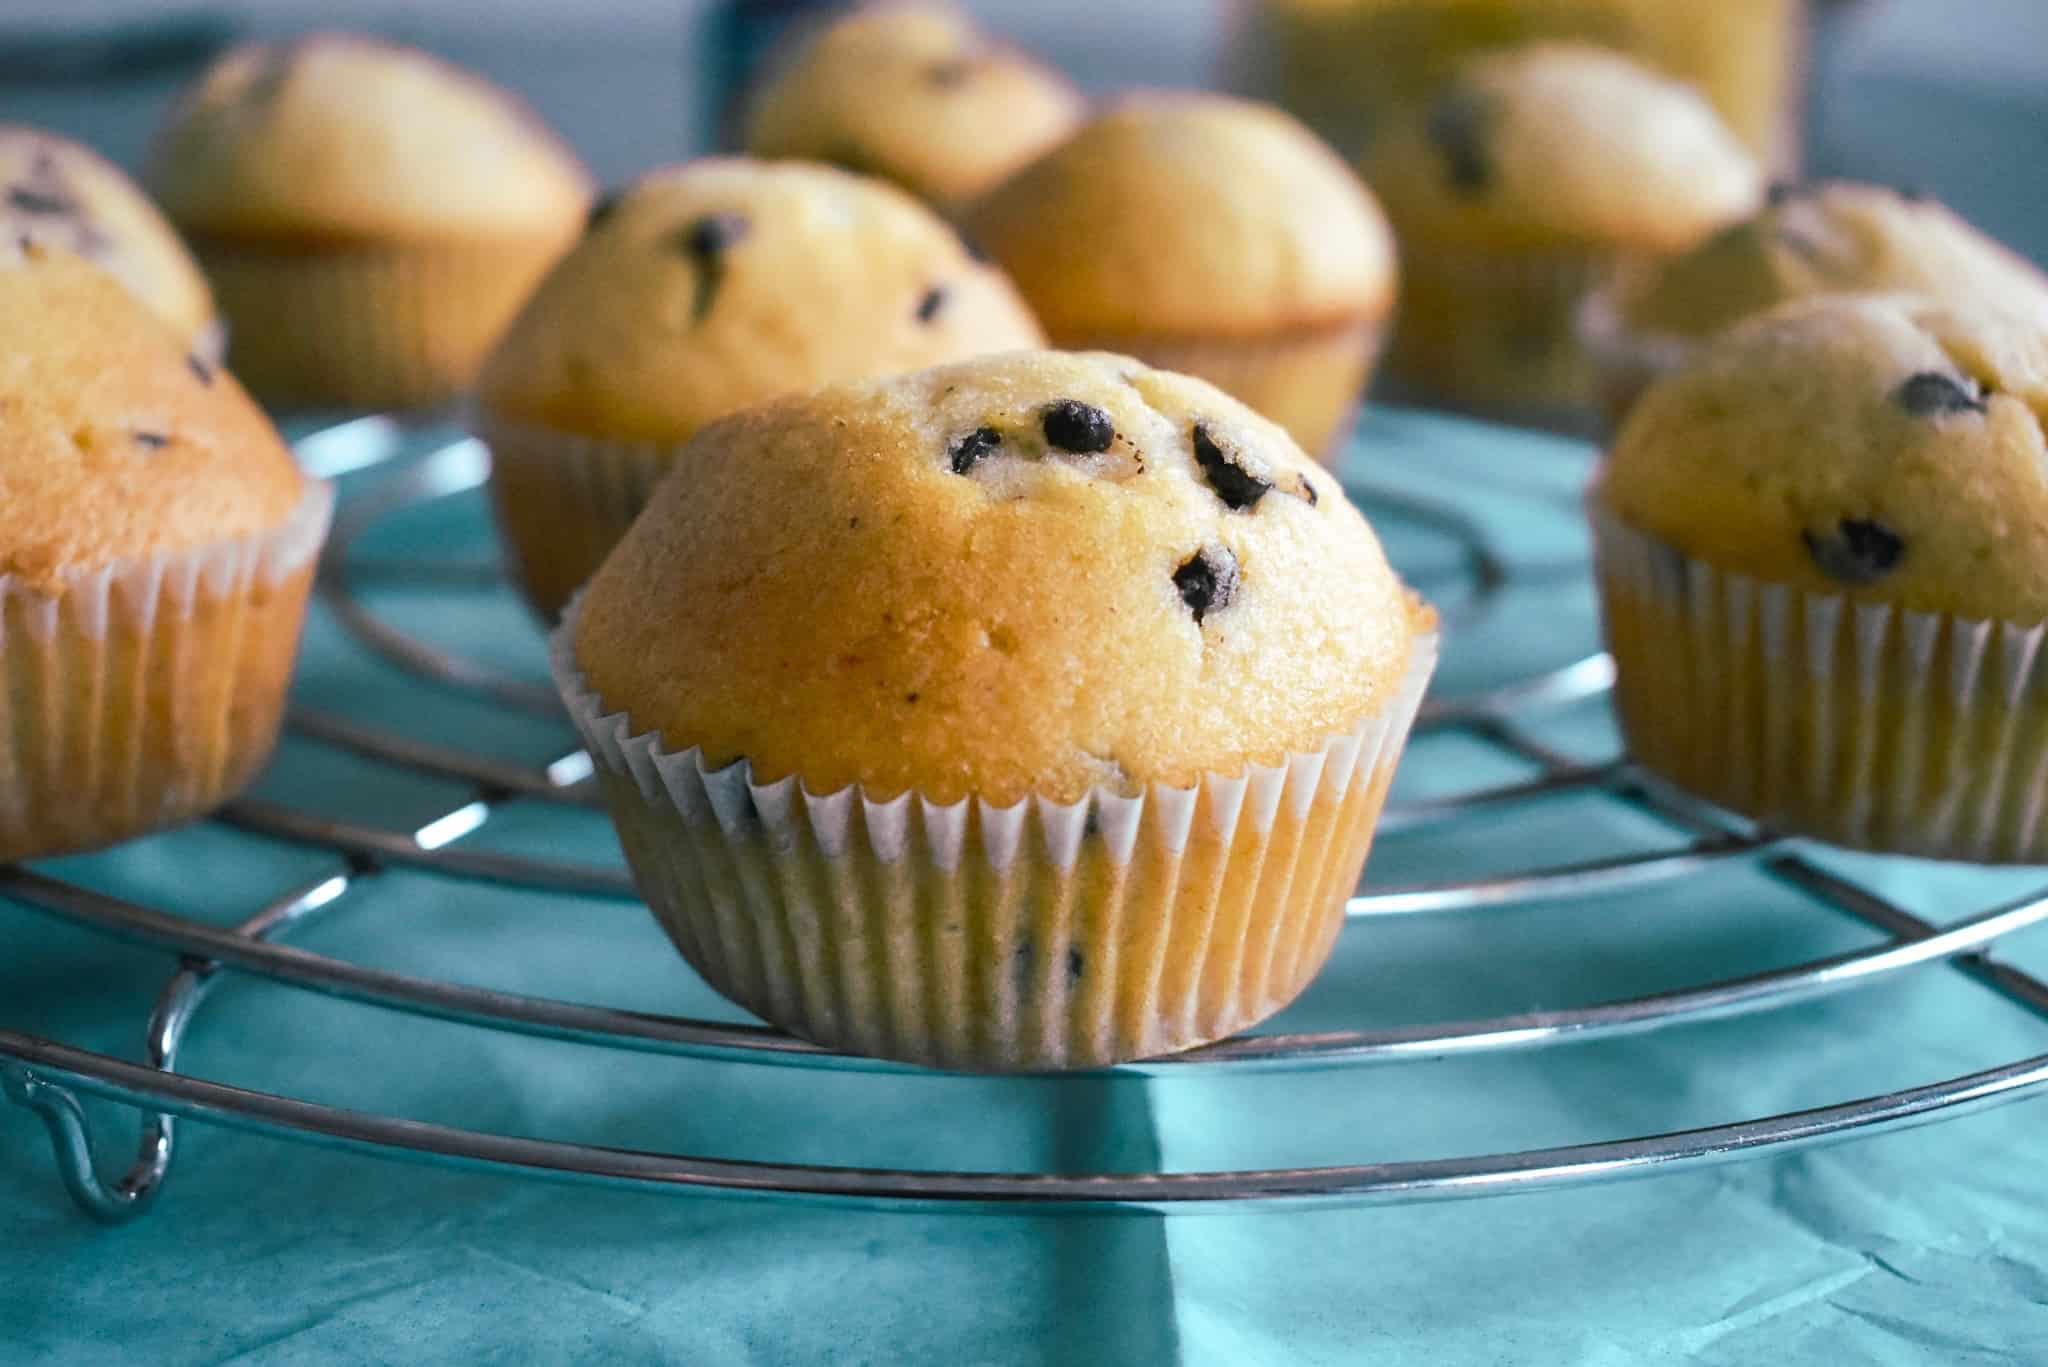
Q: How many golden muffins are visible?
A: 10